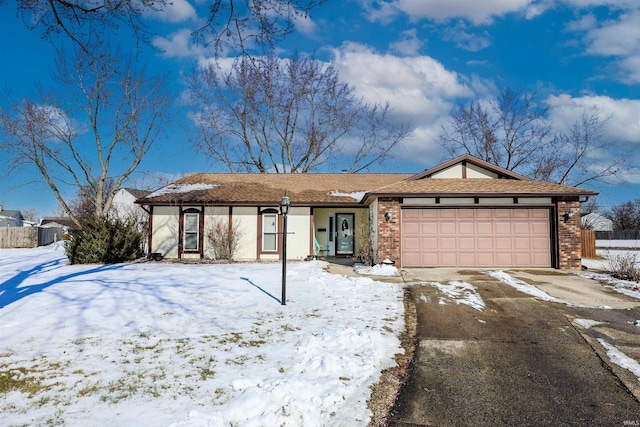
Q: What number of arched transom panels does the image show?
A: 2